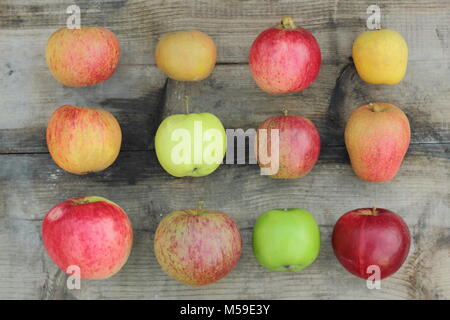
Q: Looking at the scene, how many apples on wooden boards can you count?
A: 12